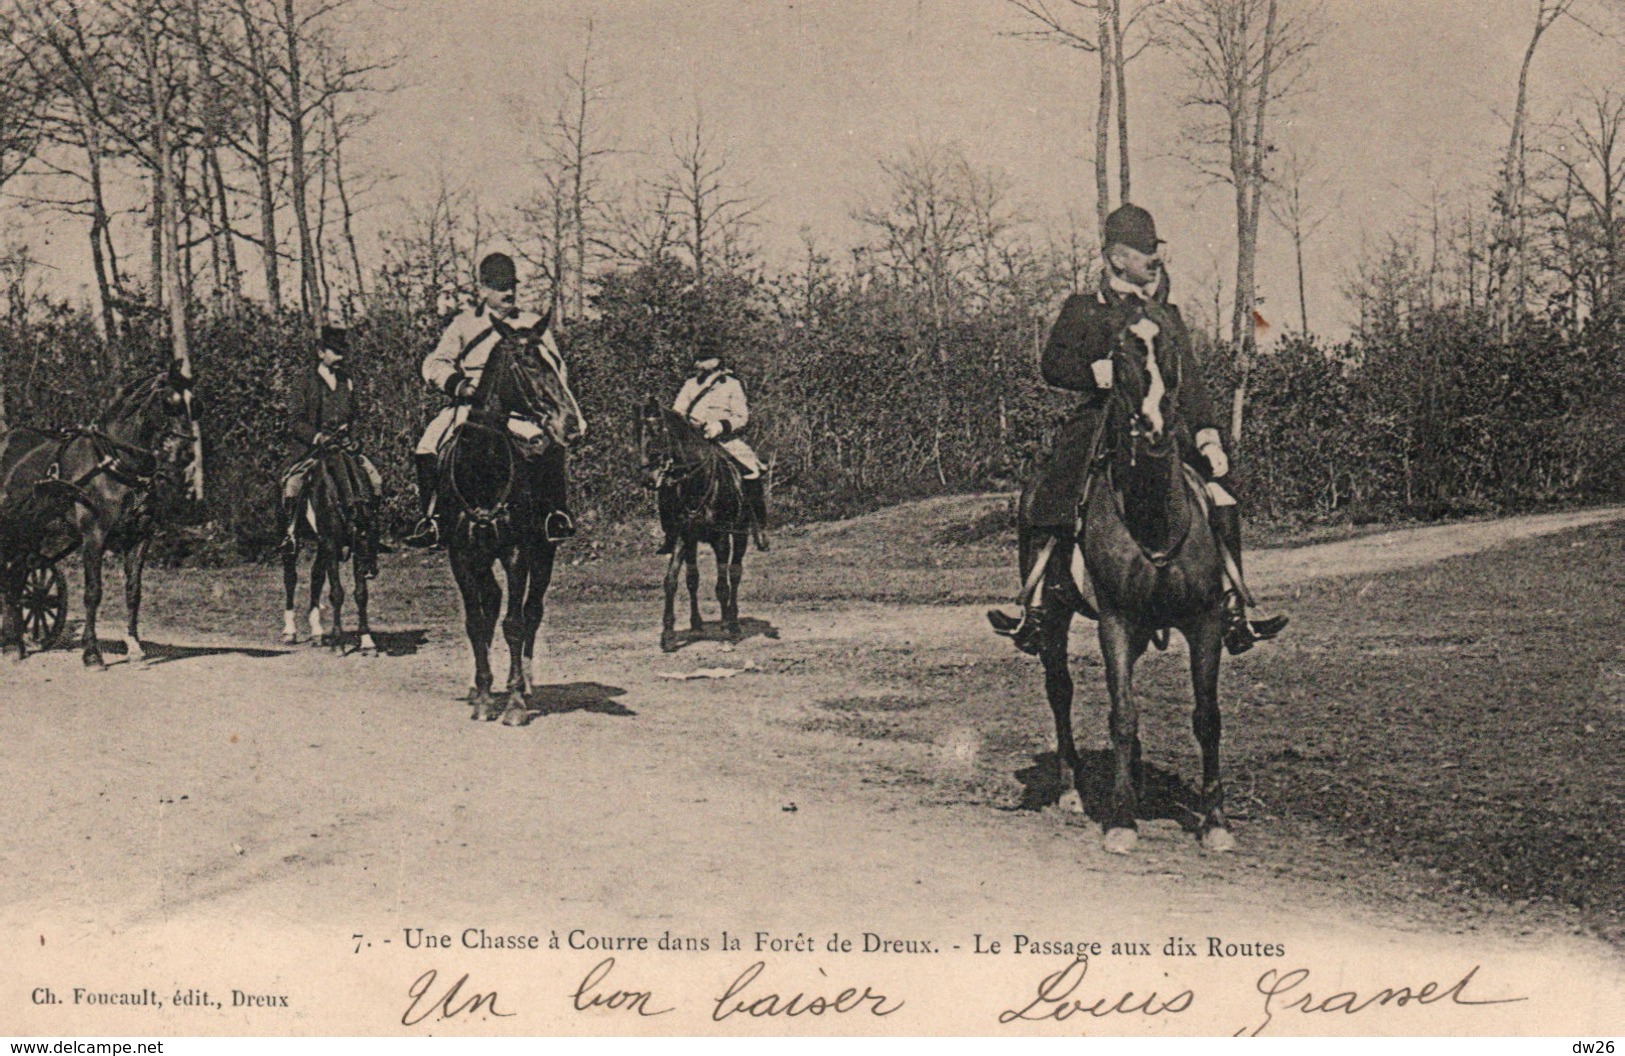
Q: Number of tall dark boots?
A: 8